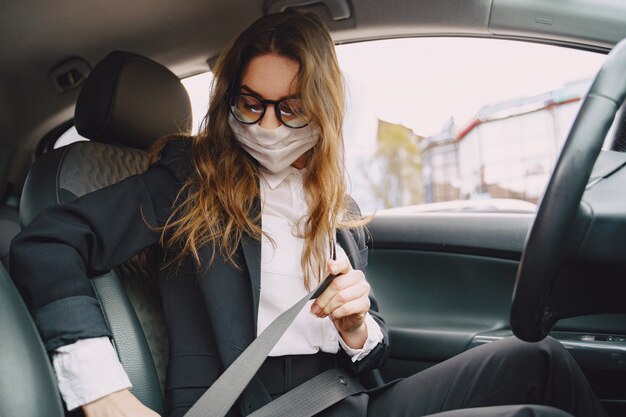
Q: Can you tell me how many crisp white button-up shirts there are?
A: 1